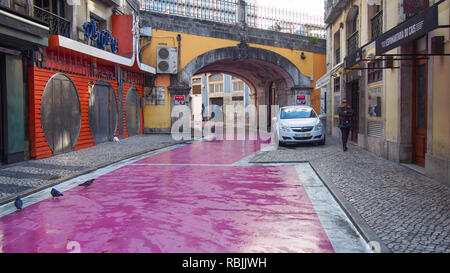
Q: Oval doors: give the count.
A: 3